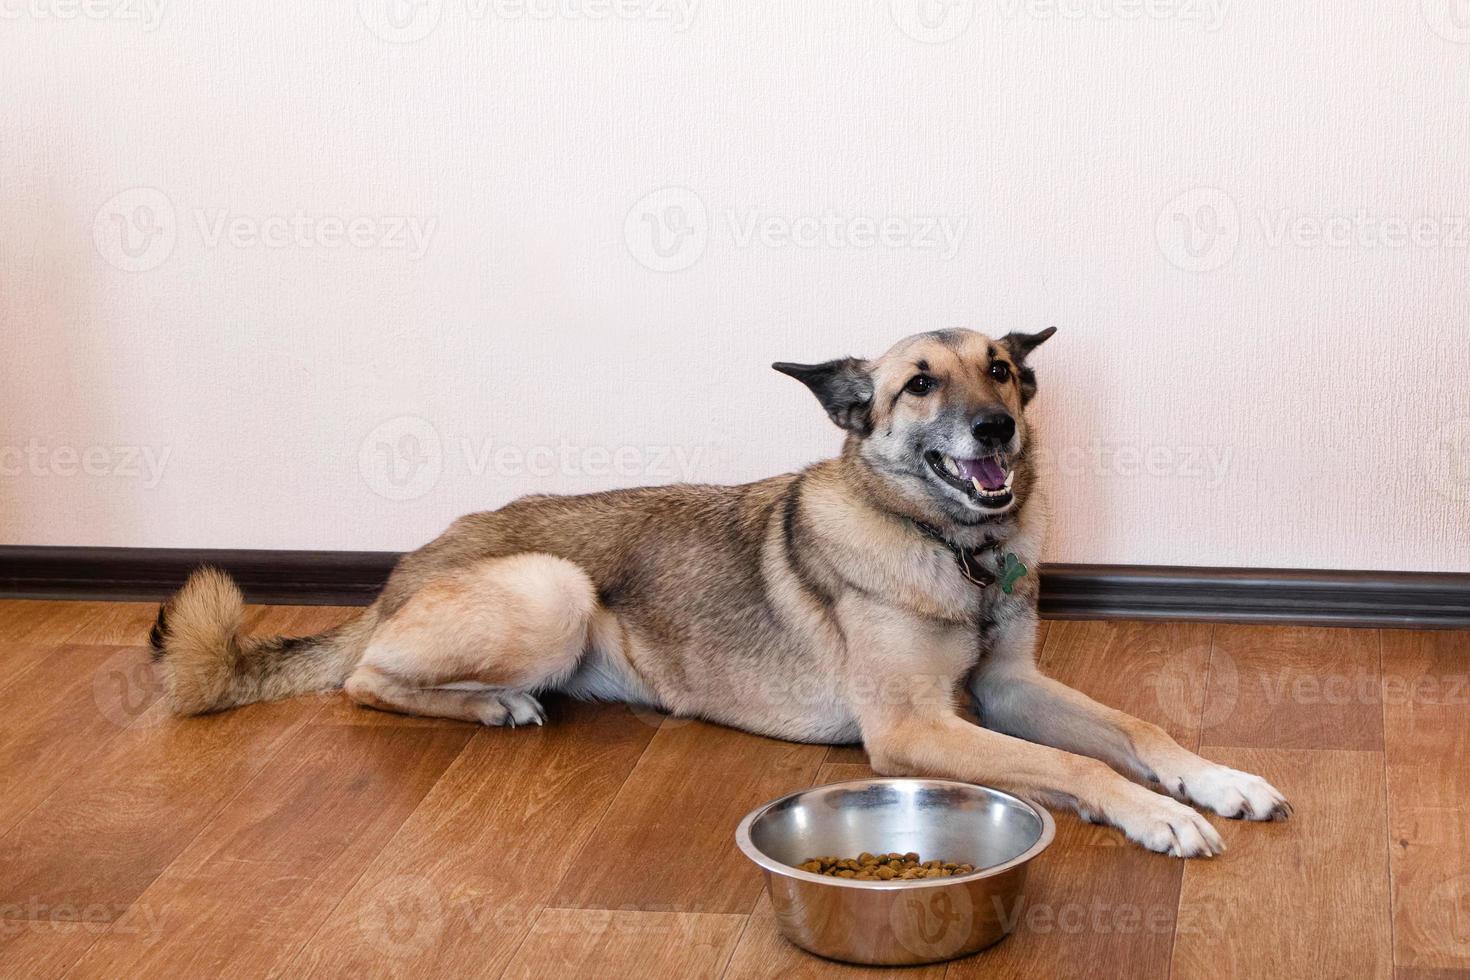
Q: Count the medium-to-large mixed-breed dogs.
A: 1